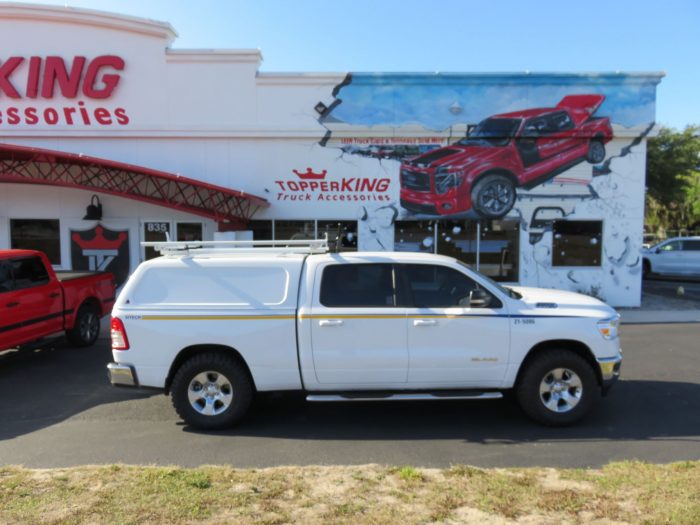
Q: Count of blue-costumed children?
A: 0